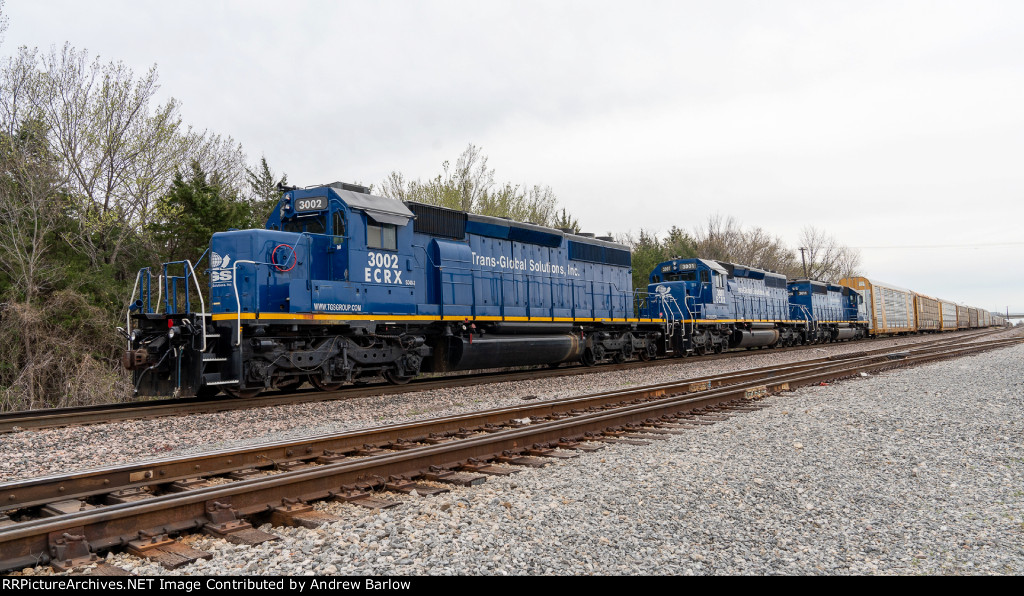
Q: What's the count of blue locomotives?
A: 3